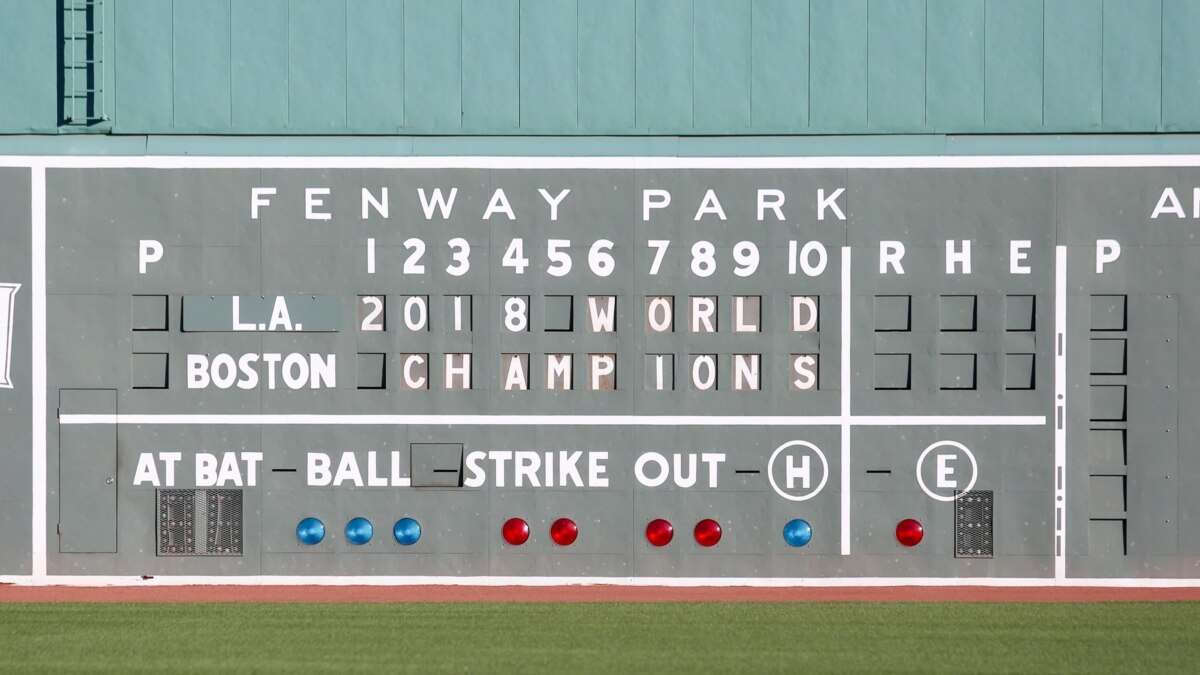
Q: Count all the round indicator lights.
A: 9